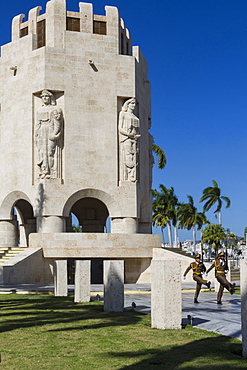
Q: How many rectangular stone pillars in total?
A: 5